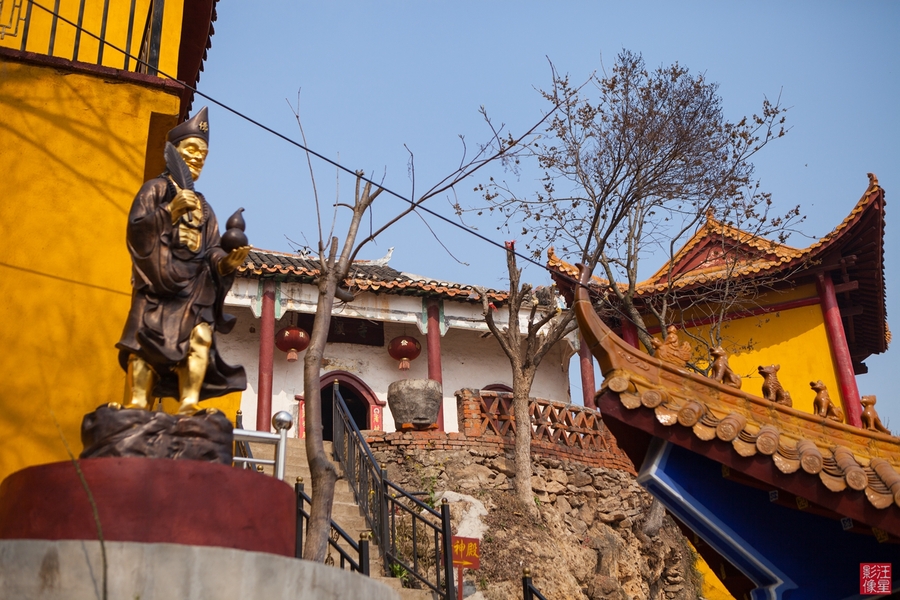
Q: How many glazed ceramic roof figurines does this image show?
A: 5